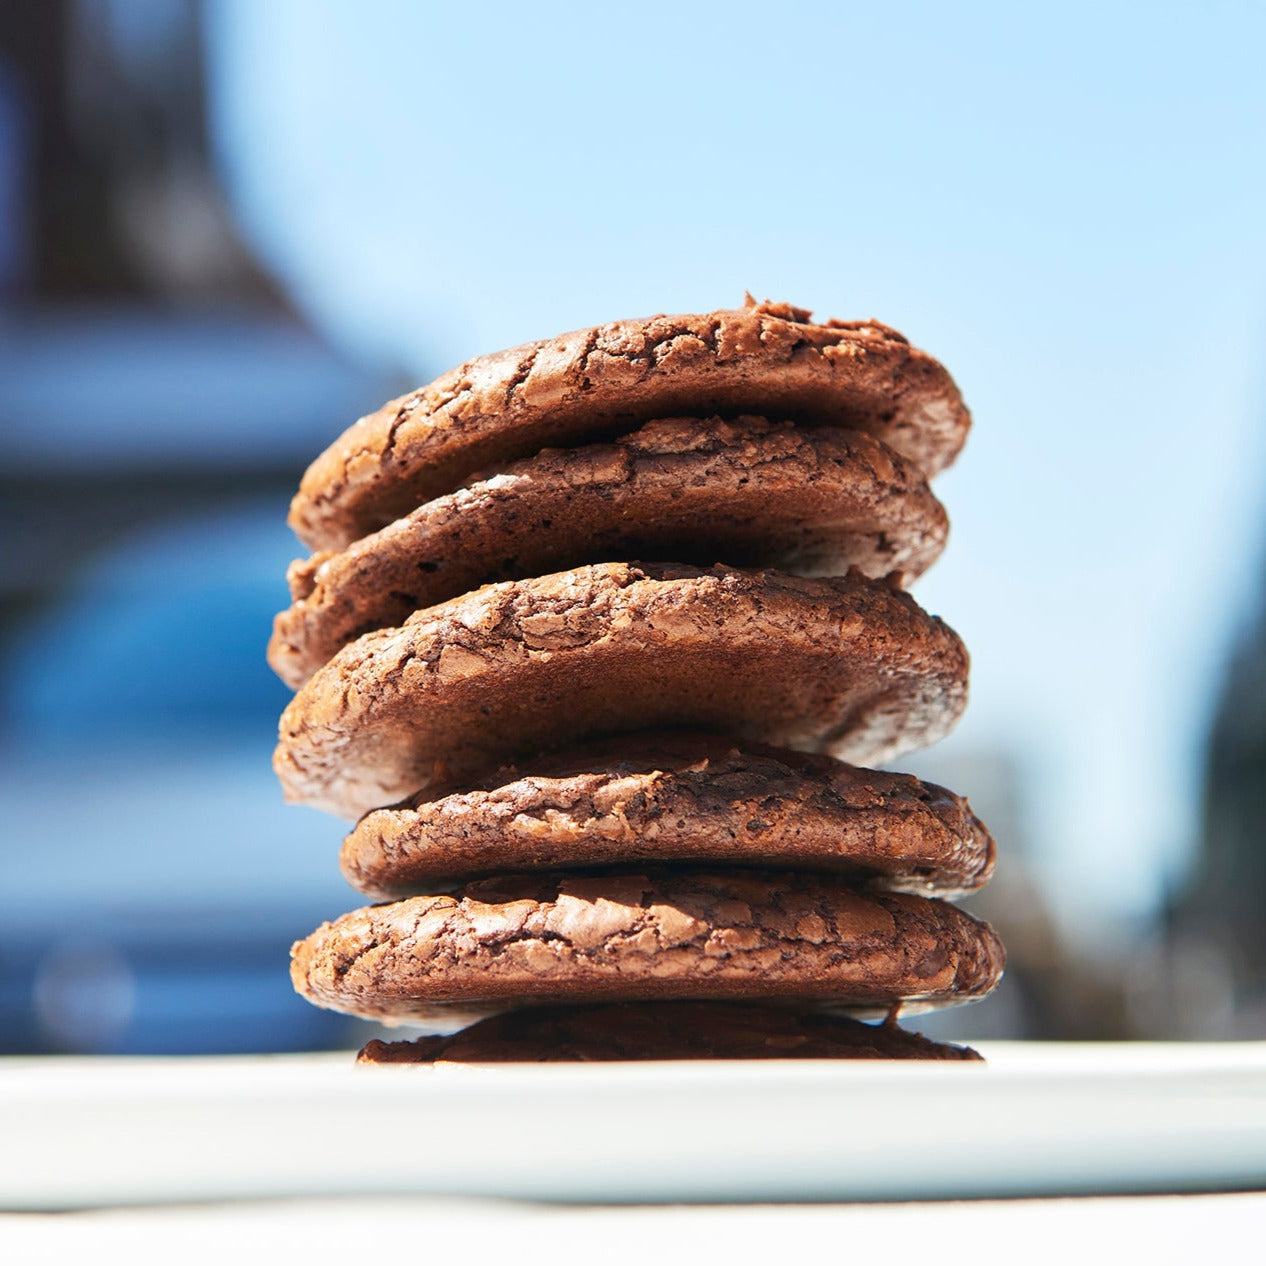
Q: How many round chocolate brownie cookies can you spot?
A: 6